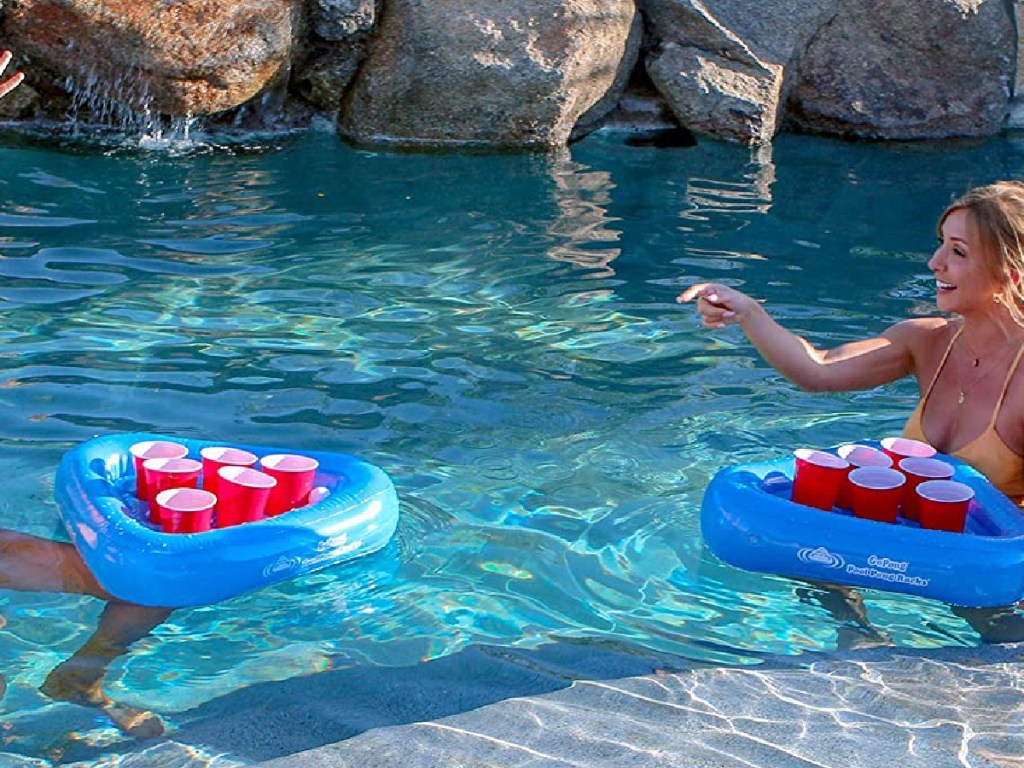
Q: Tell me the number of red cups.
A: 12